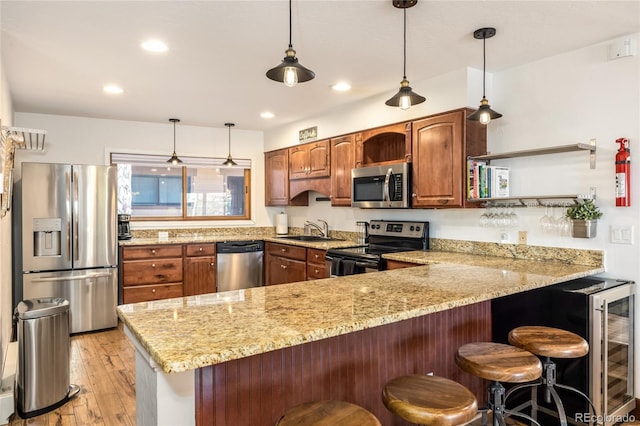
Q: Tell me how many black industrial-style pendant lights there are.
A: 5